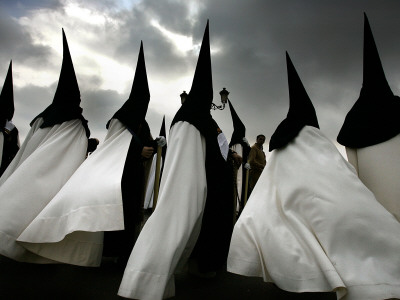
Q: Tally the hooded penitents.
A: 8